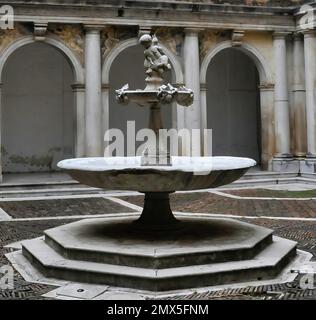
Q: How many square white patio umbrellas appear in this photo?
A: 0